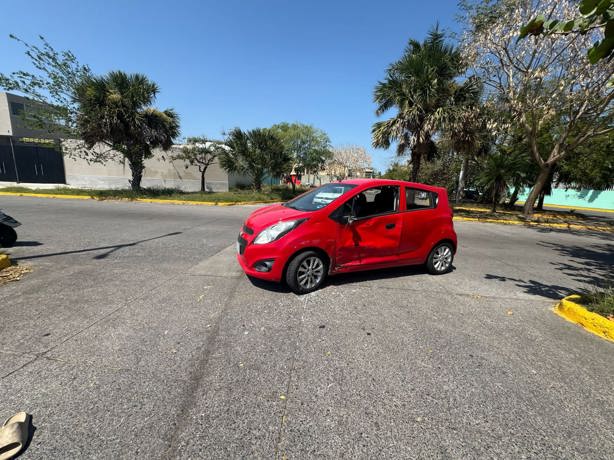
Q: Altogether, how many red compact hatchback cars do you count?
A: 1